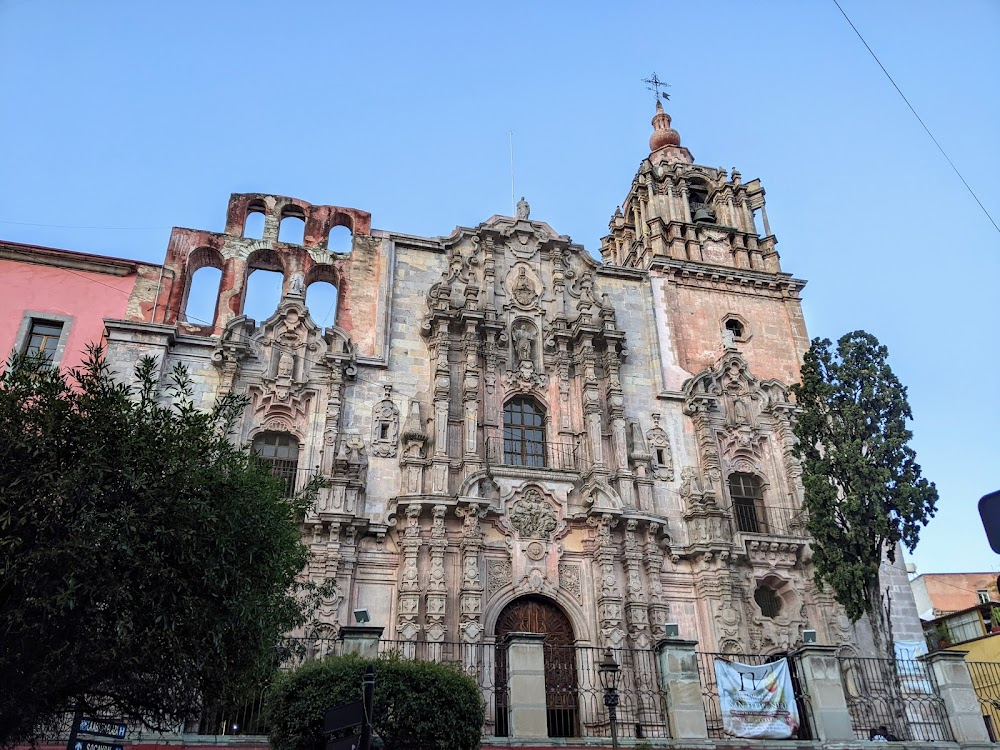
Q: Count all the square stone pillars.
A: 5